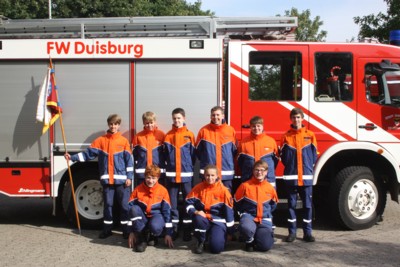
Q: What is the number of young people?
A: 9